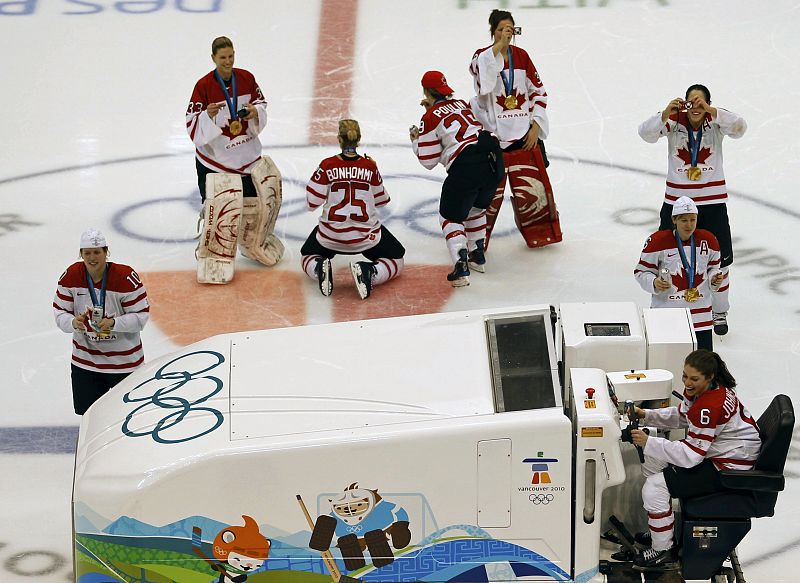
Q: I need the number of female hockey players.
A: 8